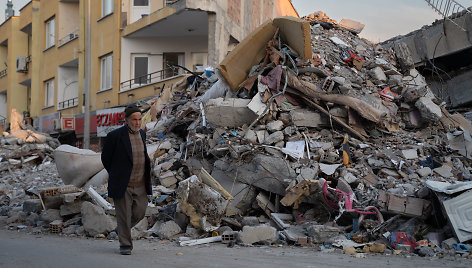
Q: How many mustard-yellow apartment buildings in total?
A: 1